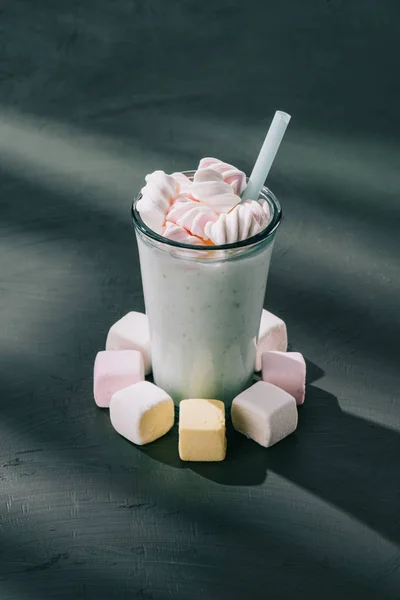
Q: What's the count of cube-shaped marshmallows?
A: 7